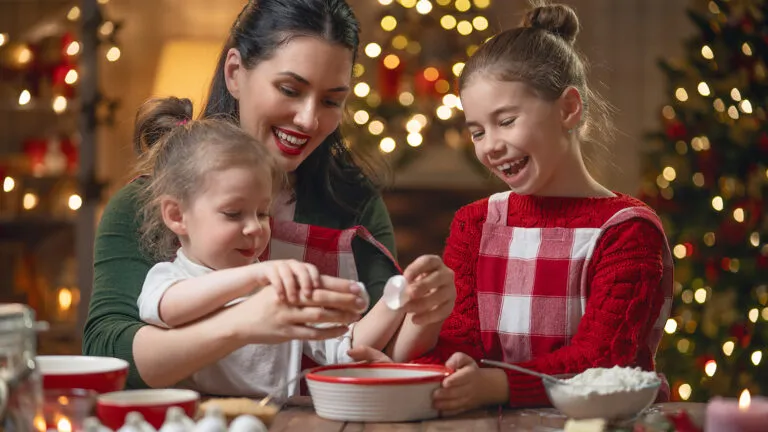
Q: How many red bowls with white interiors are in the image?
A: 2